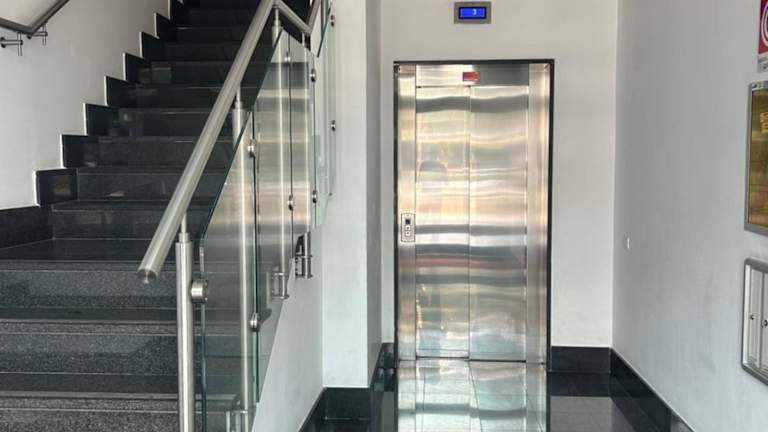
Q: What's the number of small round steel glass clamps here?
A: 9